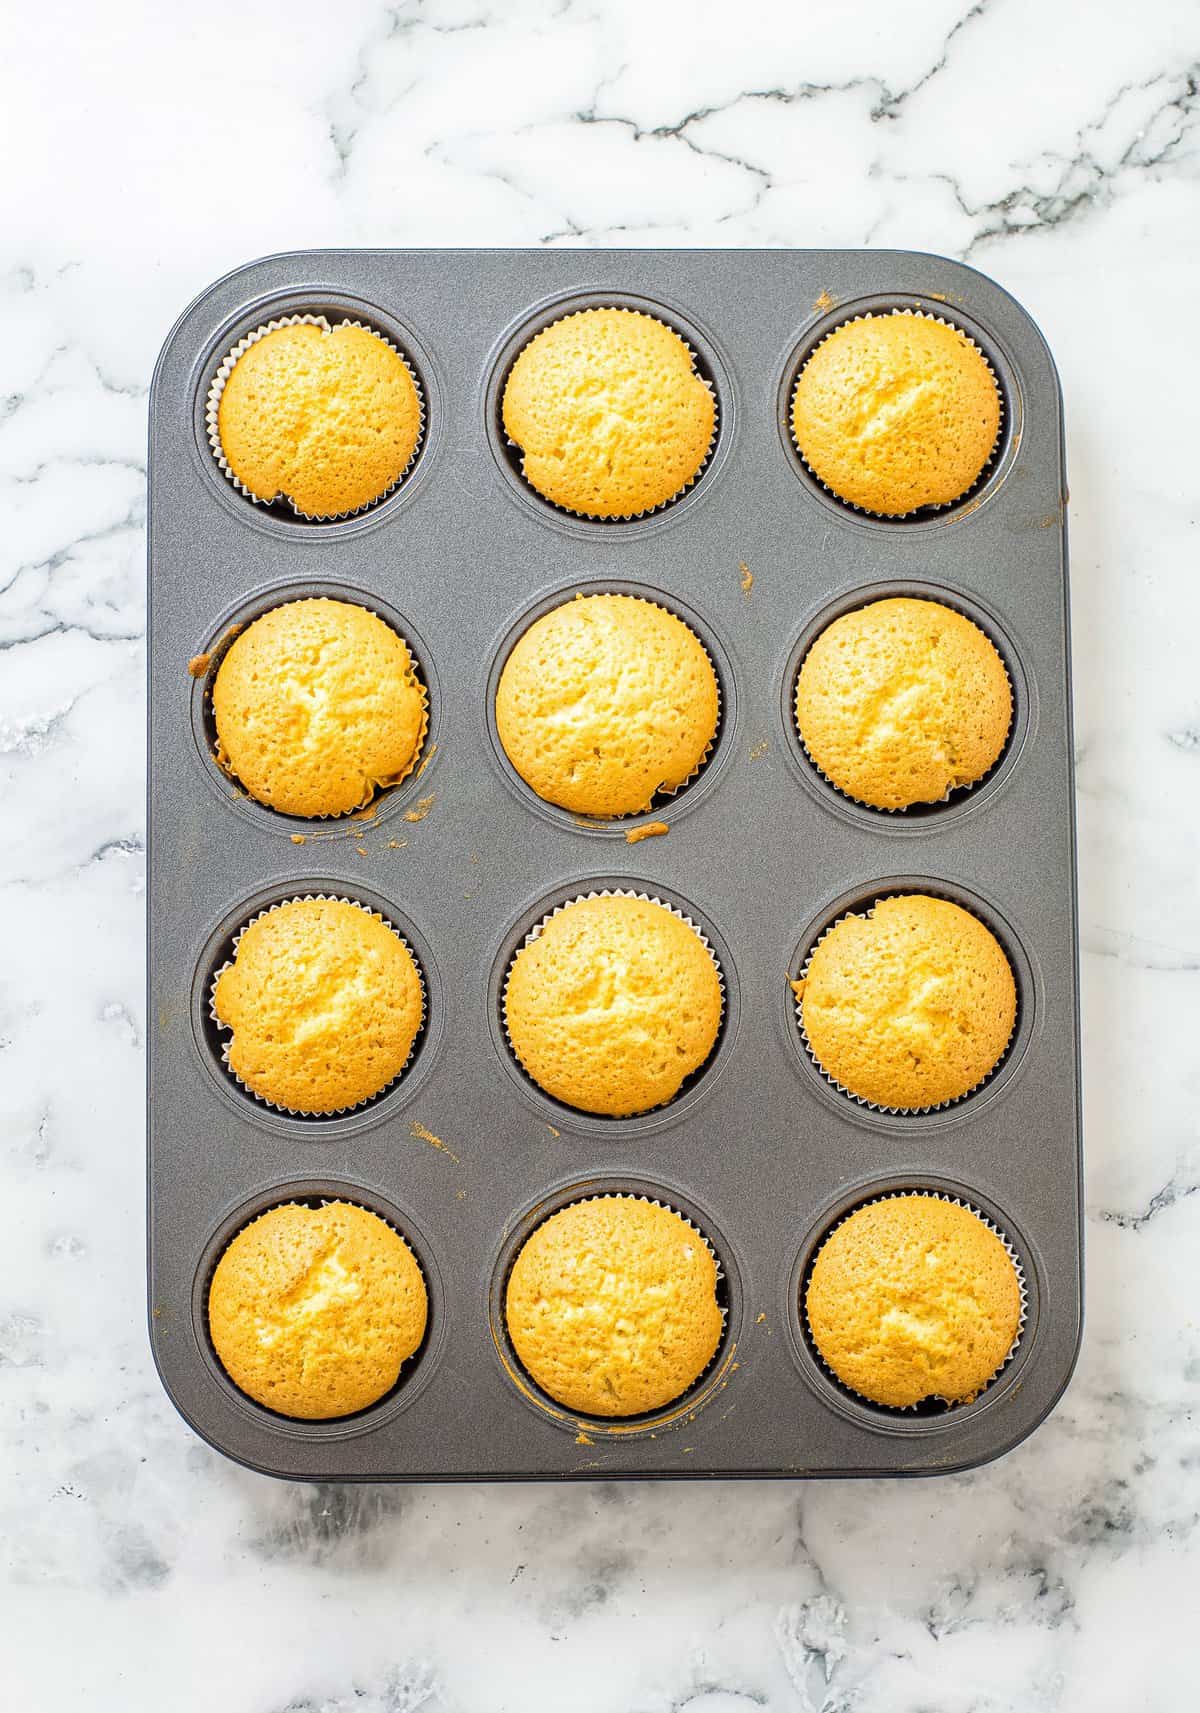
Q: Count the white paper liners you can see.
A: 12